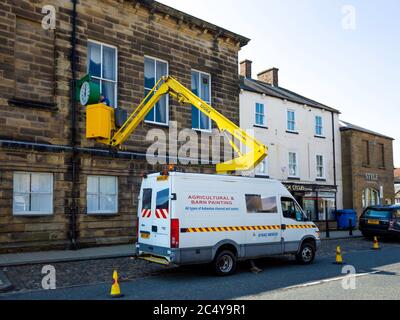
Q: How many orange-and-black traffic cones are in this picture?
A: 3